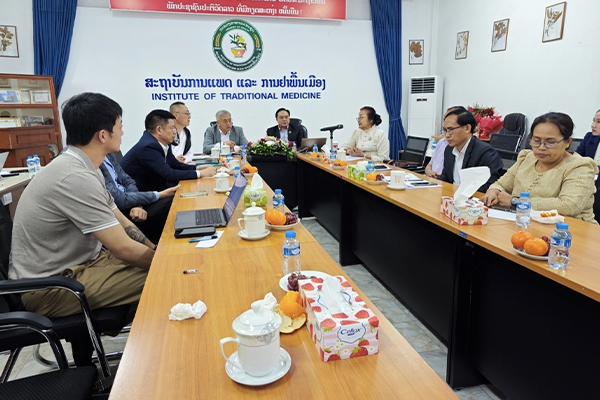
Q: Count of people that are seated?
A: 11